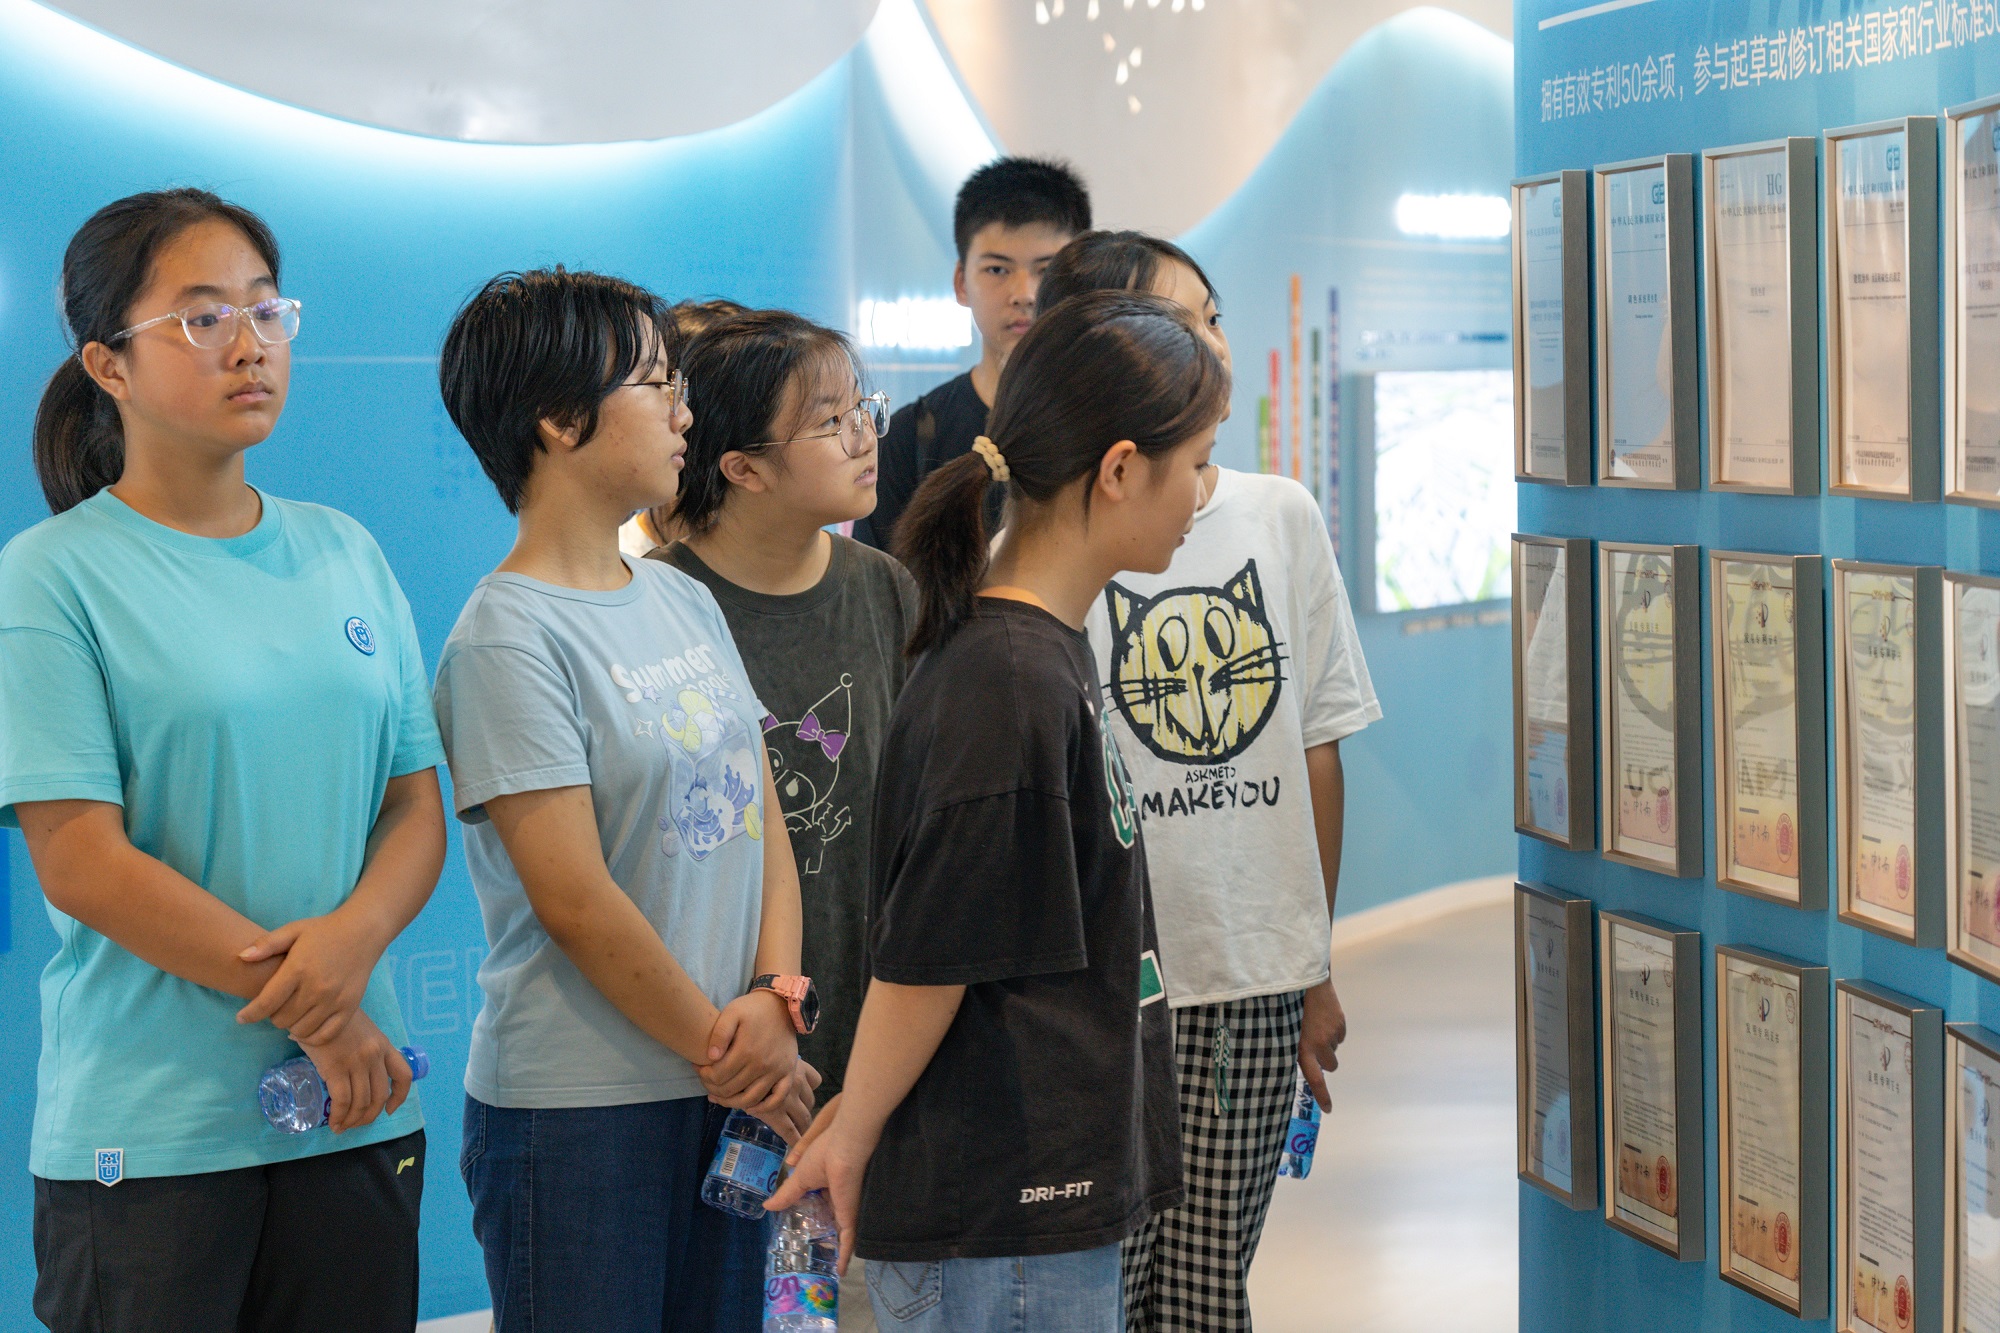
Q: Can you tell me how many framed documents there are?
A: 15